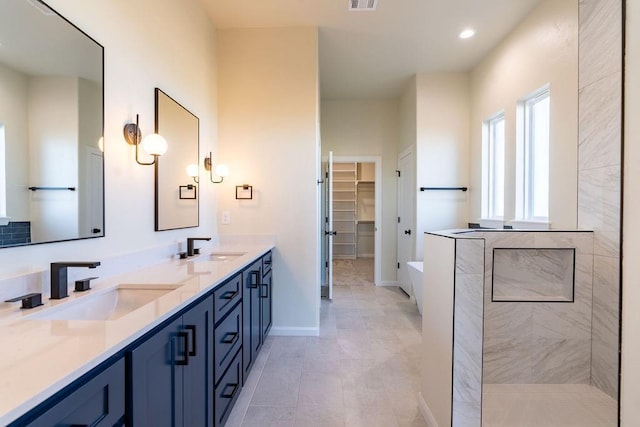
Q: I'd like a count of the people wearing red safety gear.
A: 0